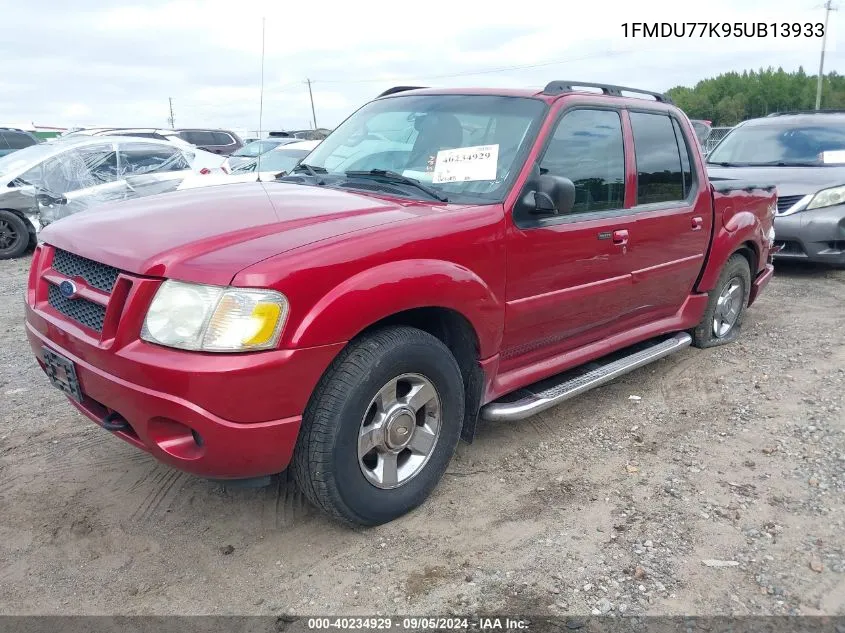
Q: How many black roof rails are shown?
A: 2